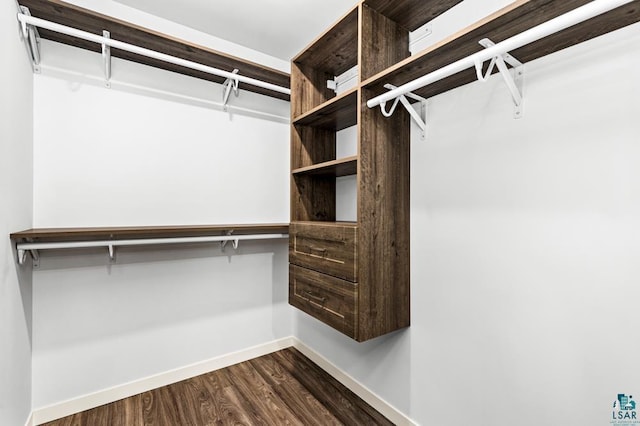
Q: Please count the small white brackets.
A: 8